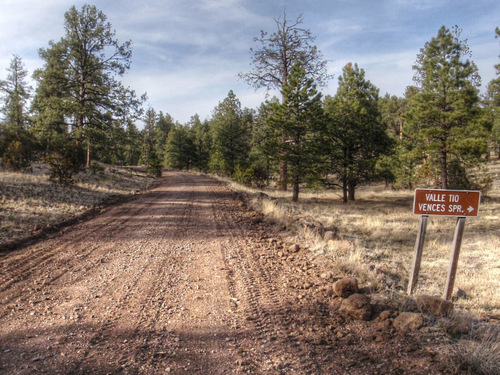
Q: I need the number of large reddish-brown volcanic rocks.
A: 4